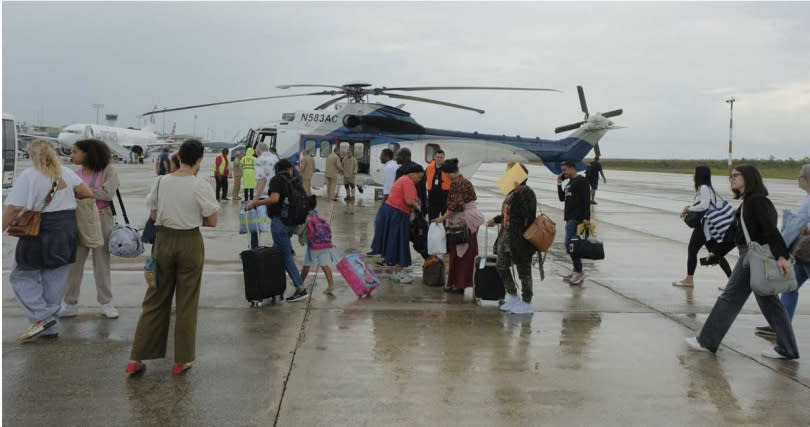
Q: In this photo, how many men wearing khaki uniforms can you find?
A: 4